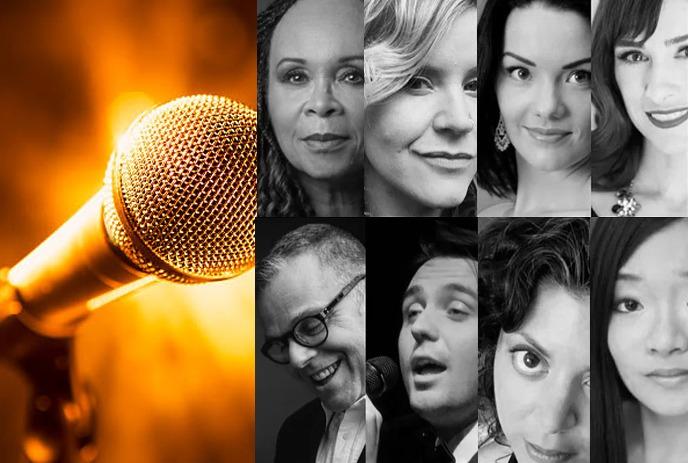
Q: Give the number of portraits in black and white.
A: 8